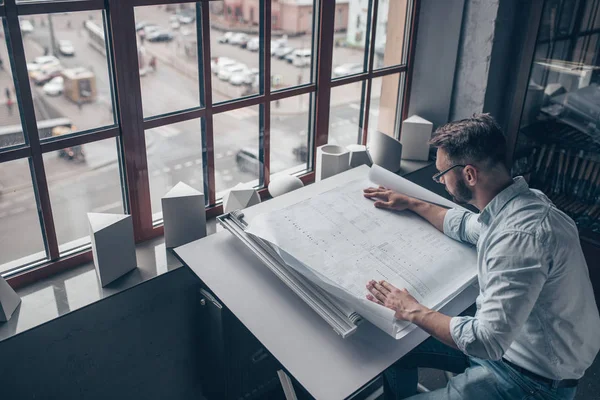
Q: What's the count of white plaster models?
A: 9